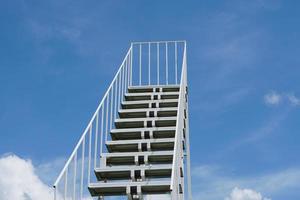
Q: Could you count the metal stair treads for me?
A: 10